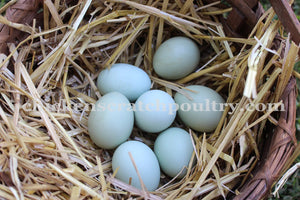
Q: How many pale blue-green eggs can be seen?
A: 7